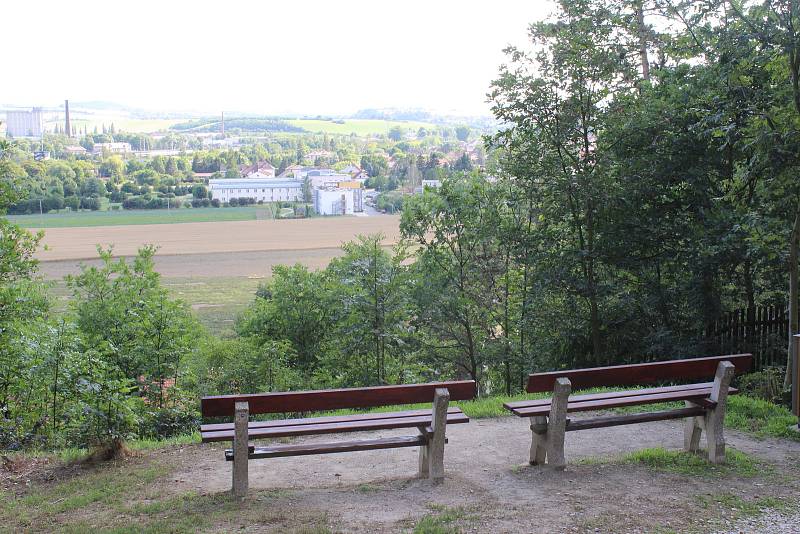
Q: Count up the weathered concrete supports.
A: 4